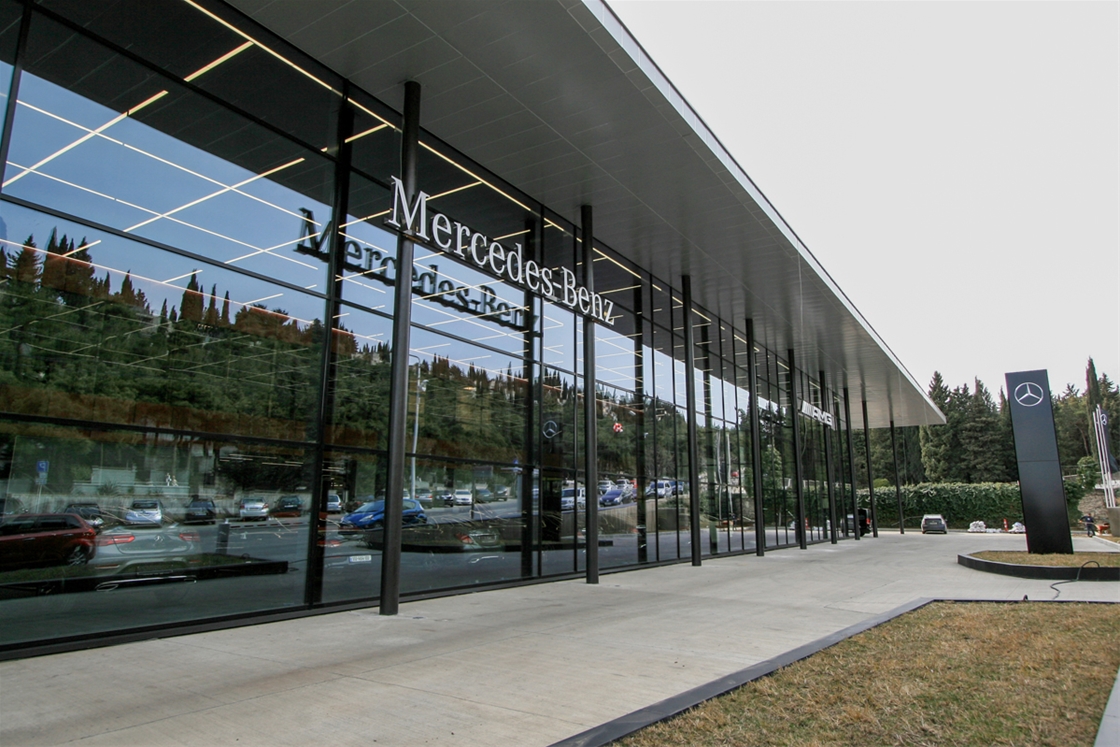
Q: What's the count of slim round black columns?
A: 9